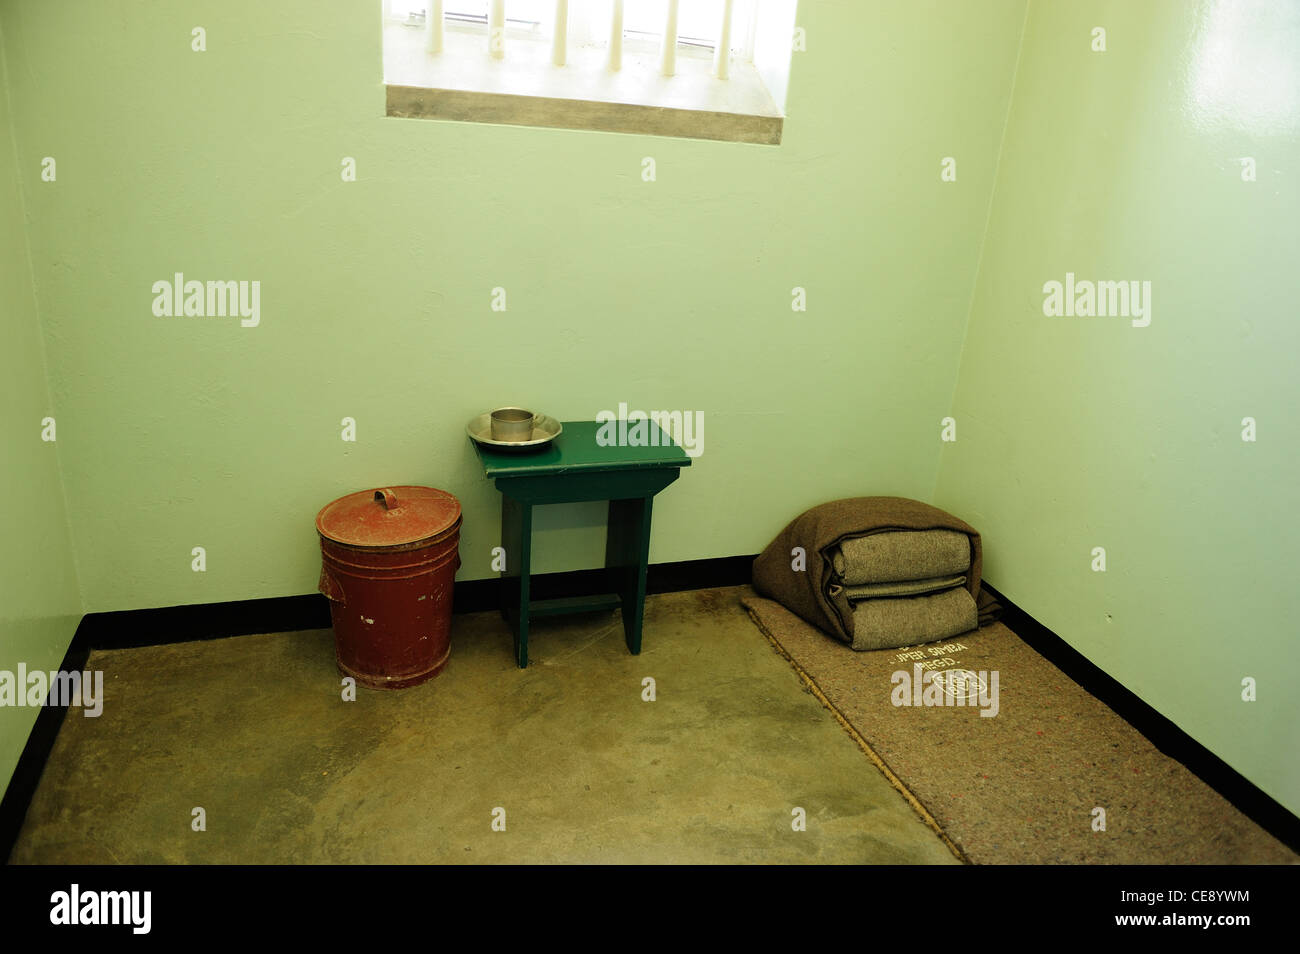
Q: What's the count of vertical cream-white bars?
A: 6